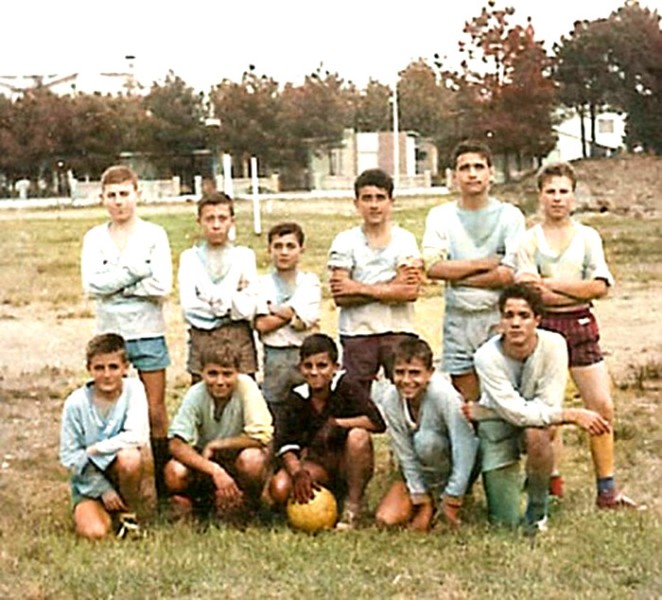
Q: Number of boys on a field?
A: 11